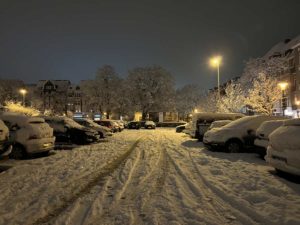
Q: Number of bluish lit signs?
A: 2